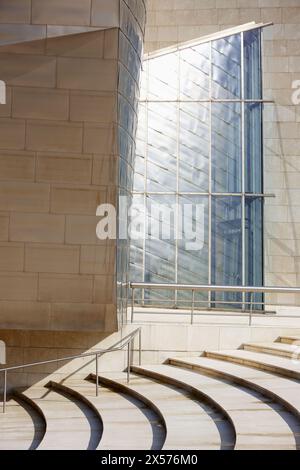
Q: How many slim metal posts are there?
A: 7